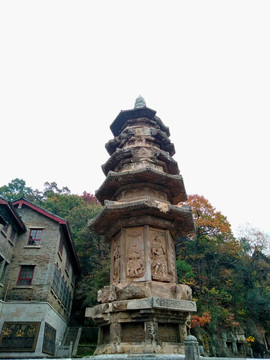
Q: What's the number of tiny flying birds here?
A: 0